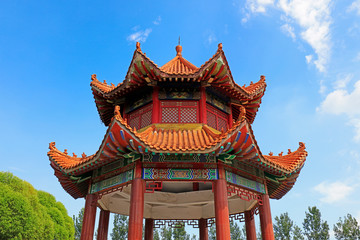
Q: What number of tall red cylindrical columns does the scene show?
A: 8